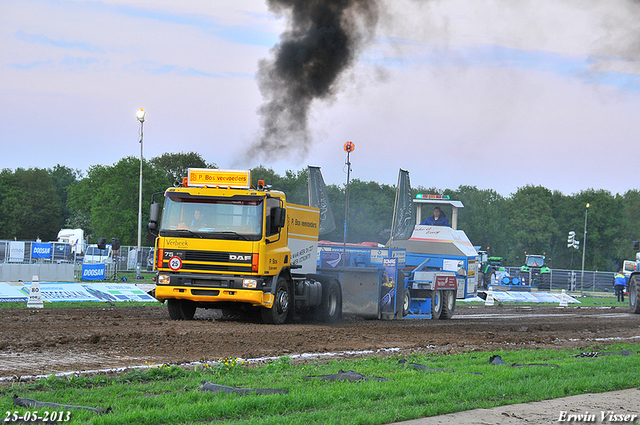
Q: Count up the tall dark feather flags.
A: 2